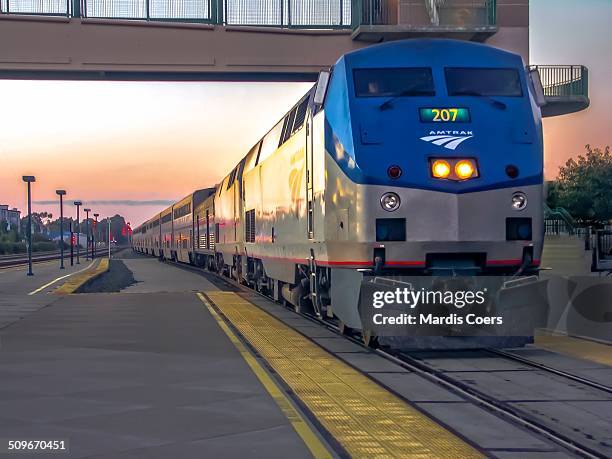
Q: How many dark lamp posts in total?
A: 5